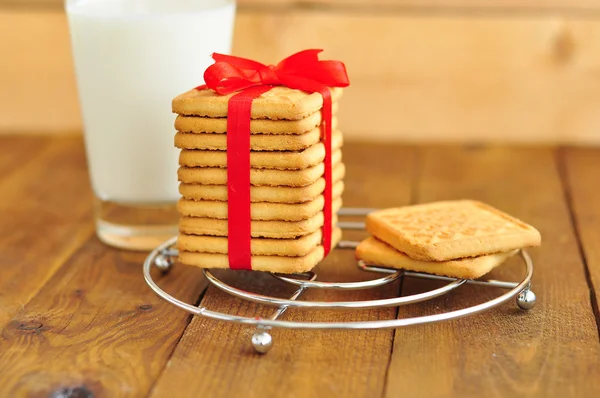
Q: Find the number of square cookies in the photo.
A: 12